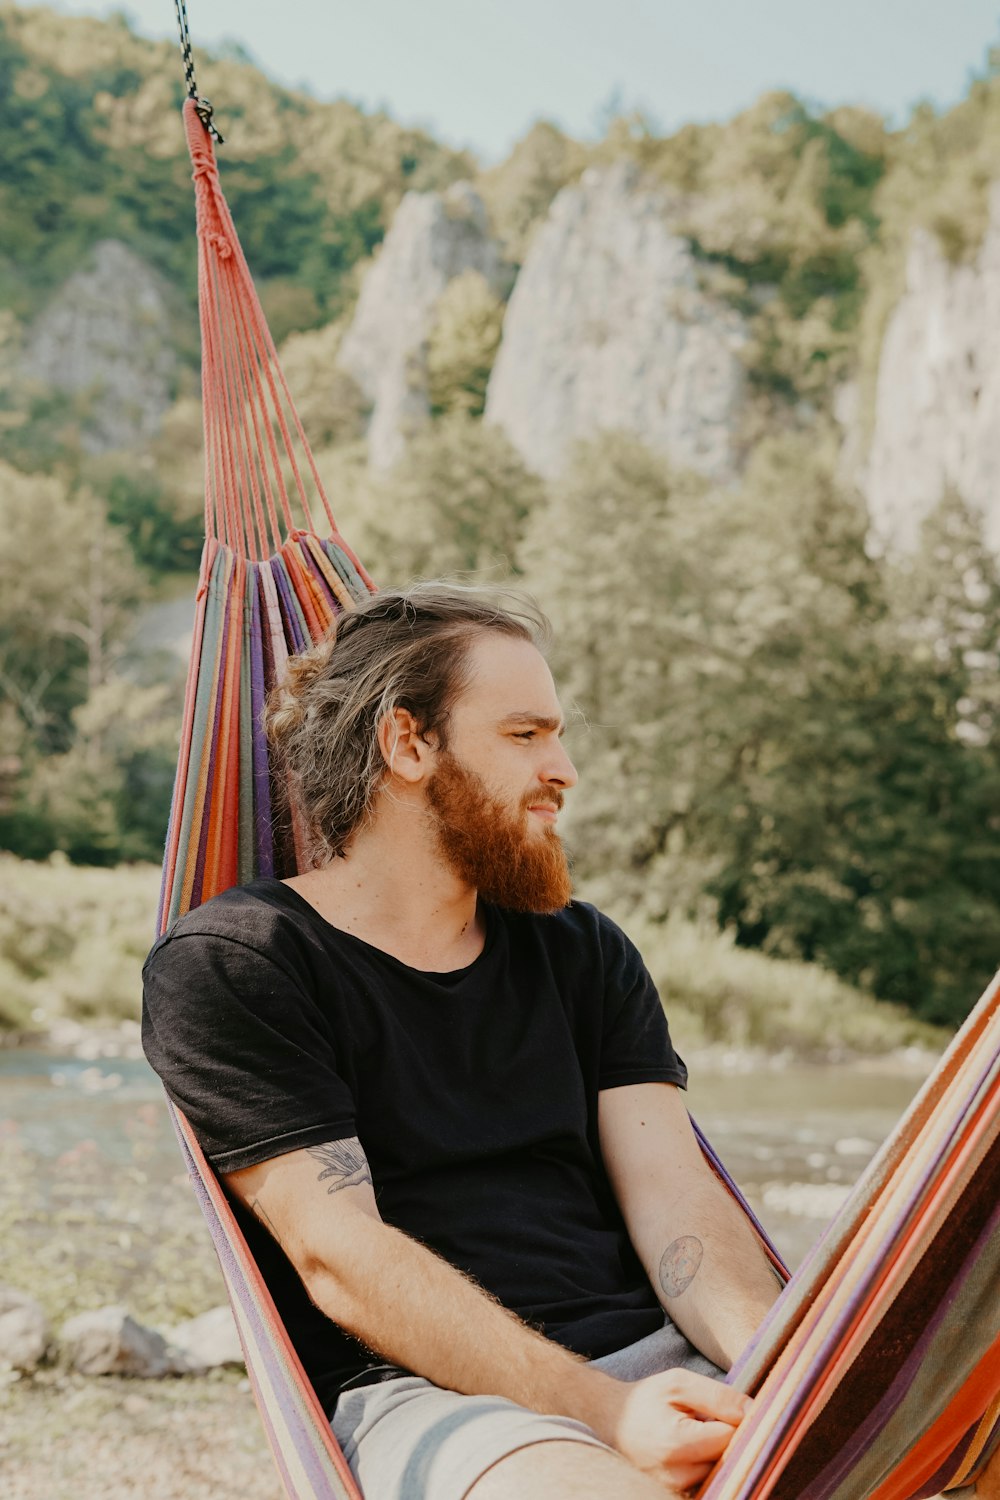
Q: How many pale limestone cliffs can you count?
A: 4